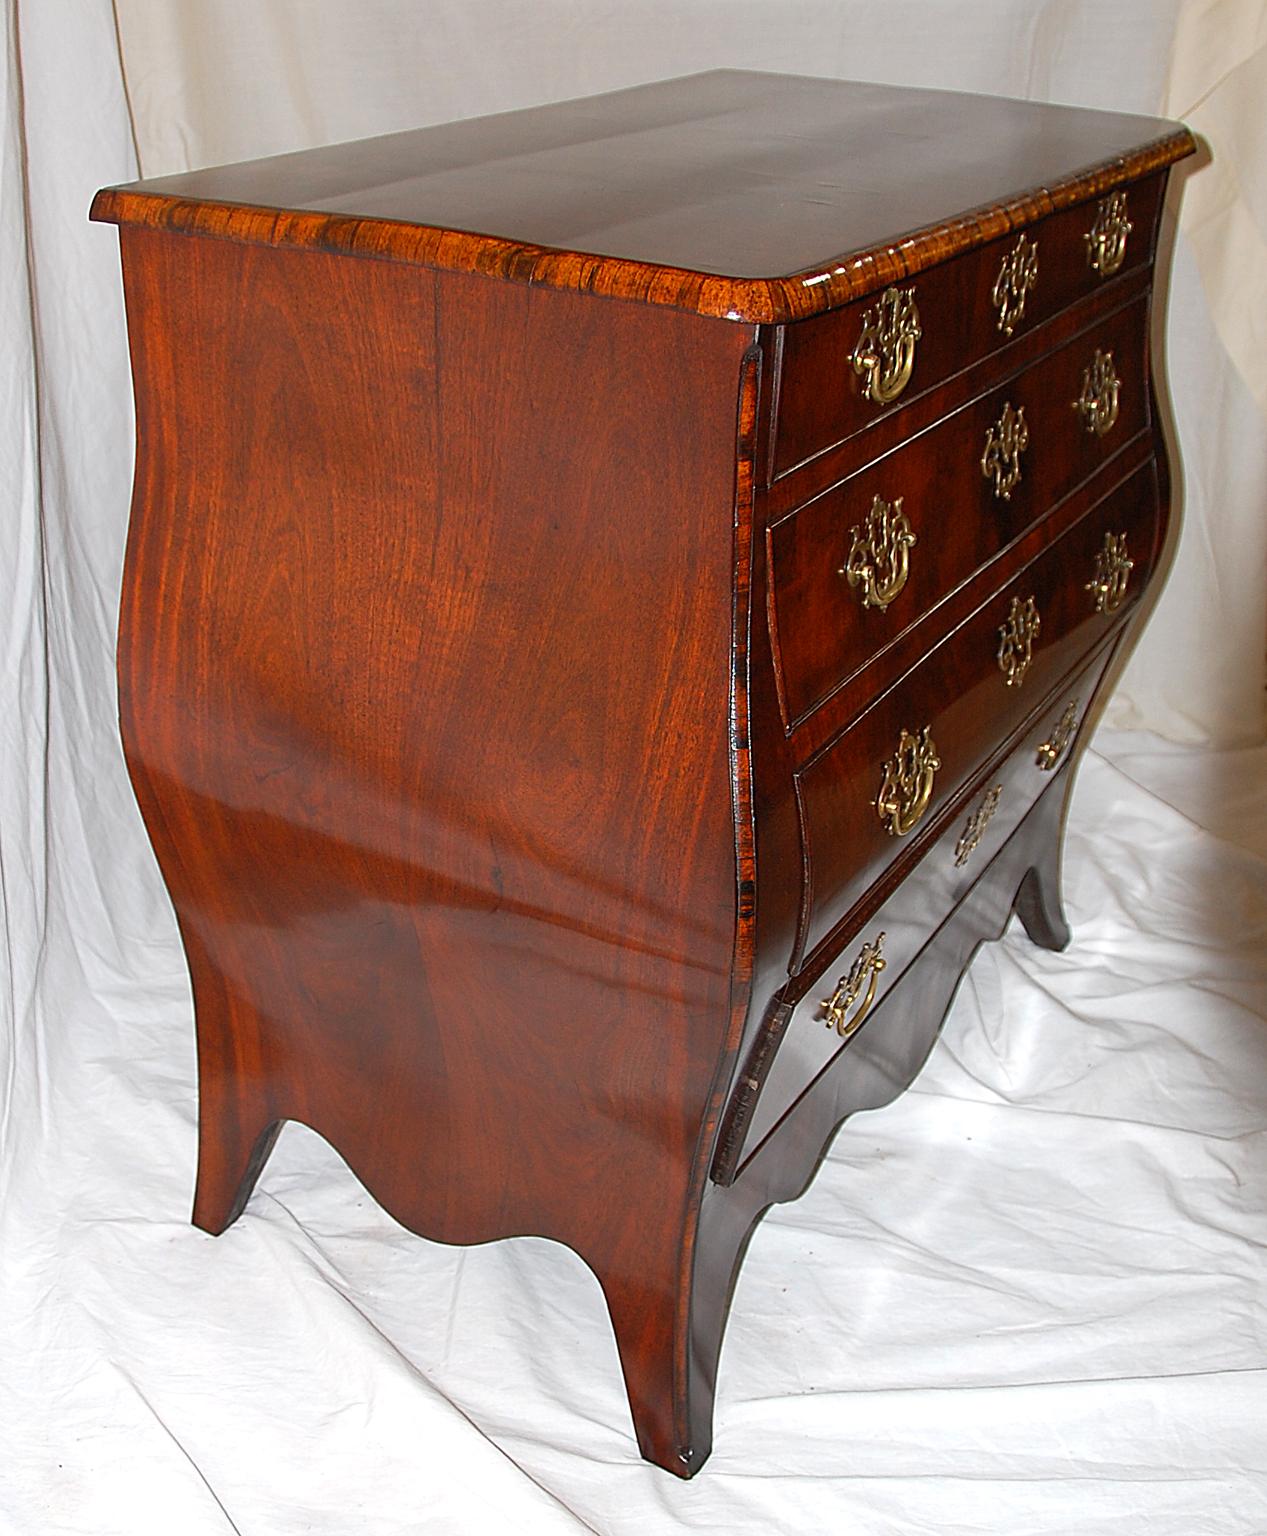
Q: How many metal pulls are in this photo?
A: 8